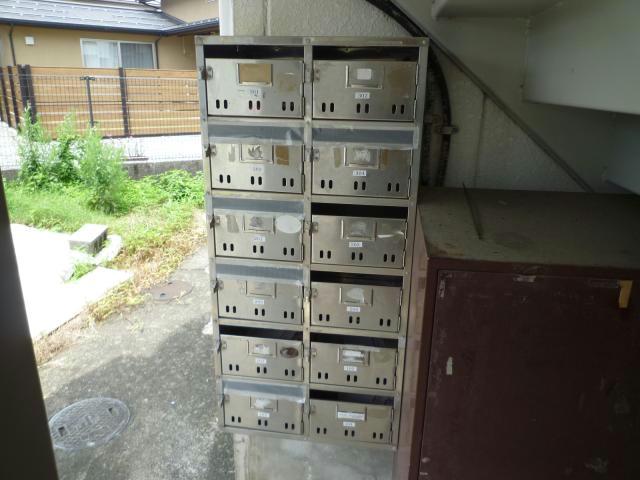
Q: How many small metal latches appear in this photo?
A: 12